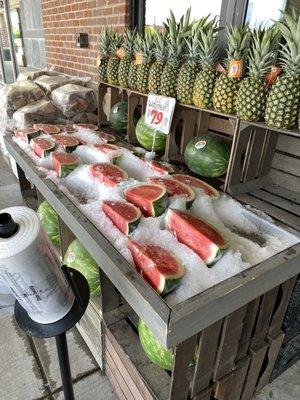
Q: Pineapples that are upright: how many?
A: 12